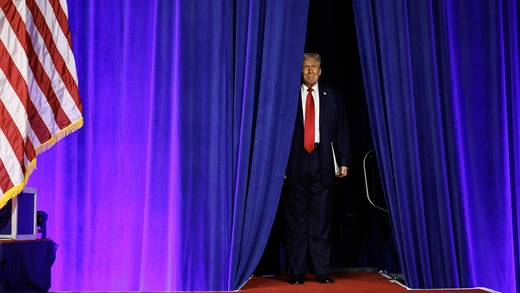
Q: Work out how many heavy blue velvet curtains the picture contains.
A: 2